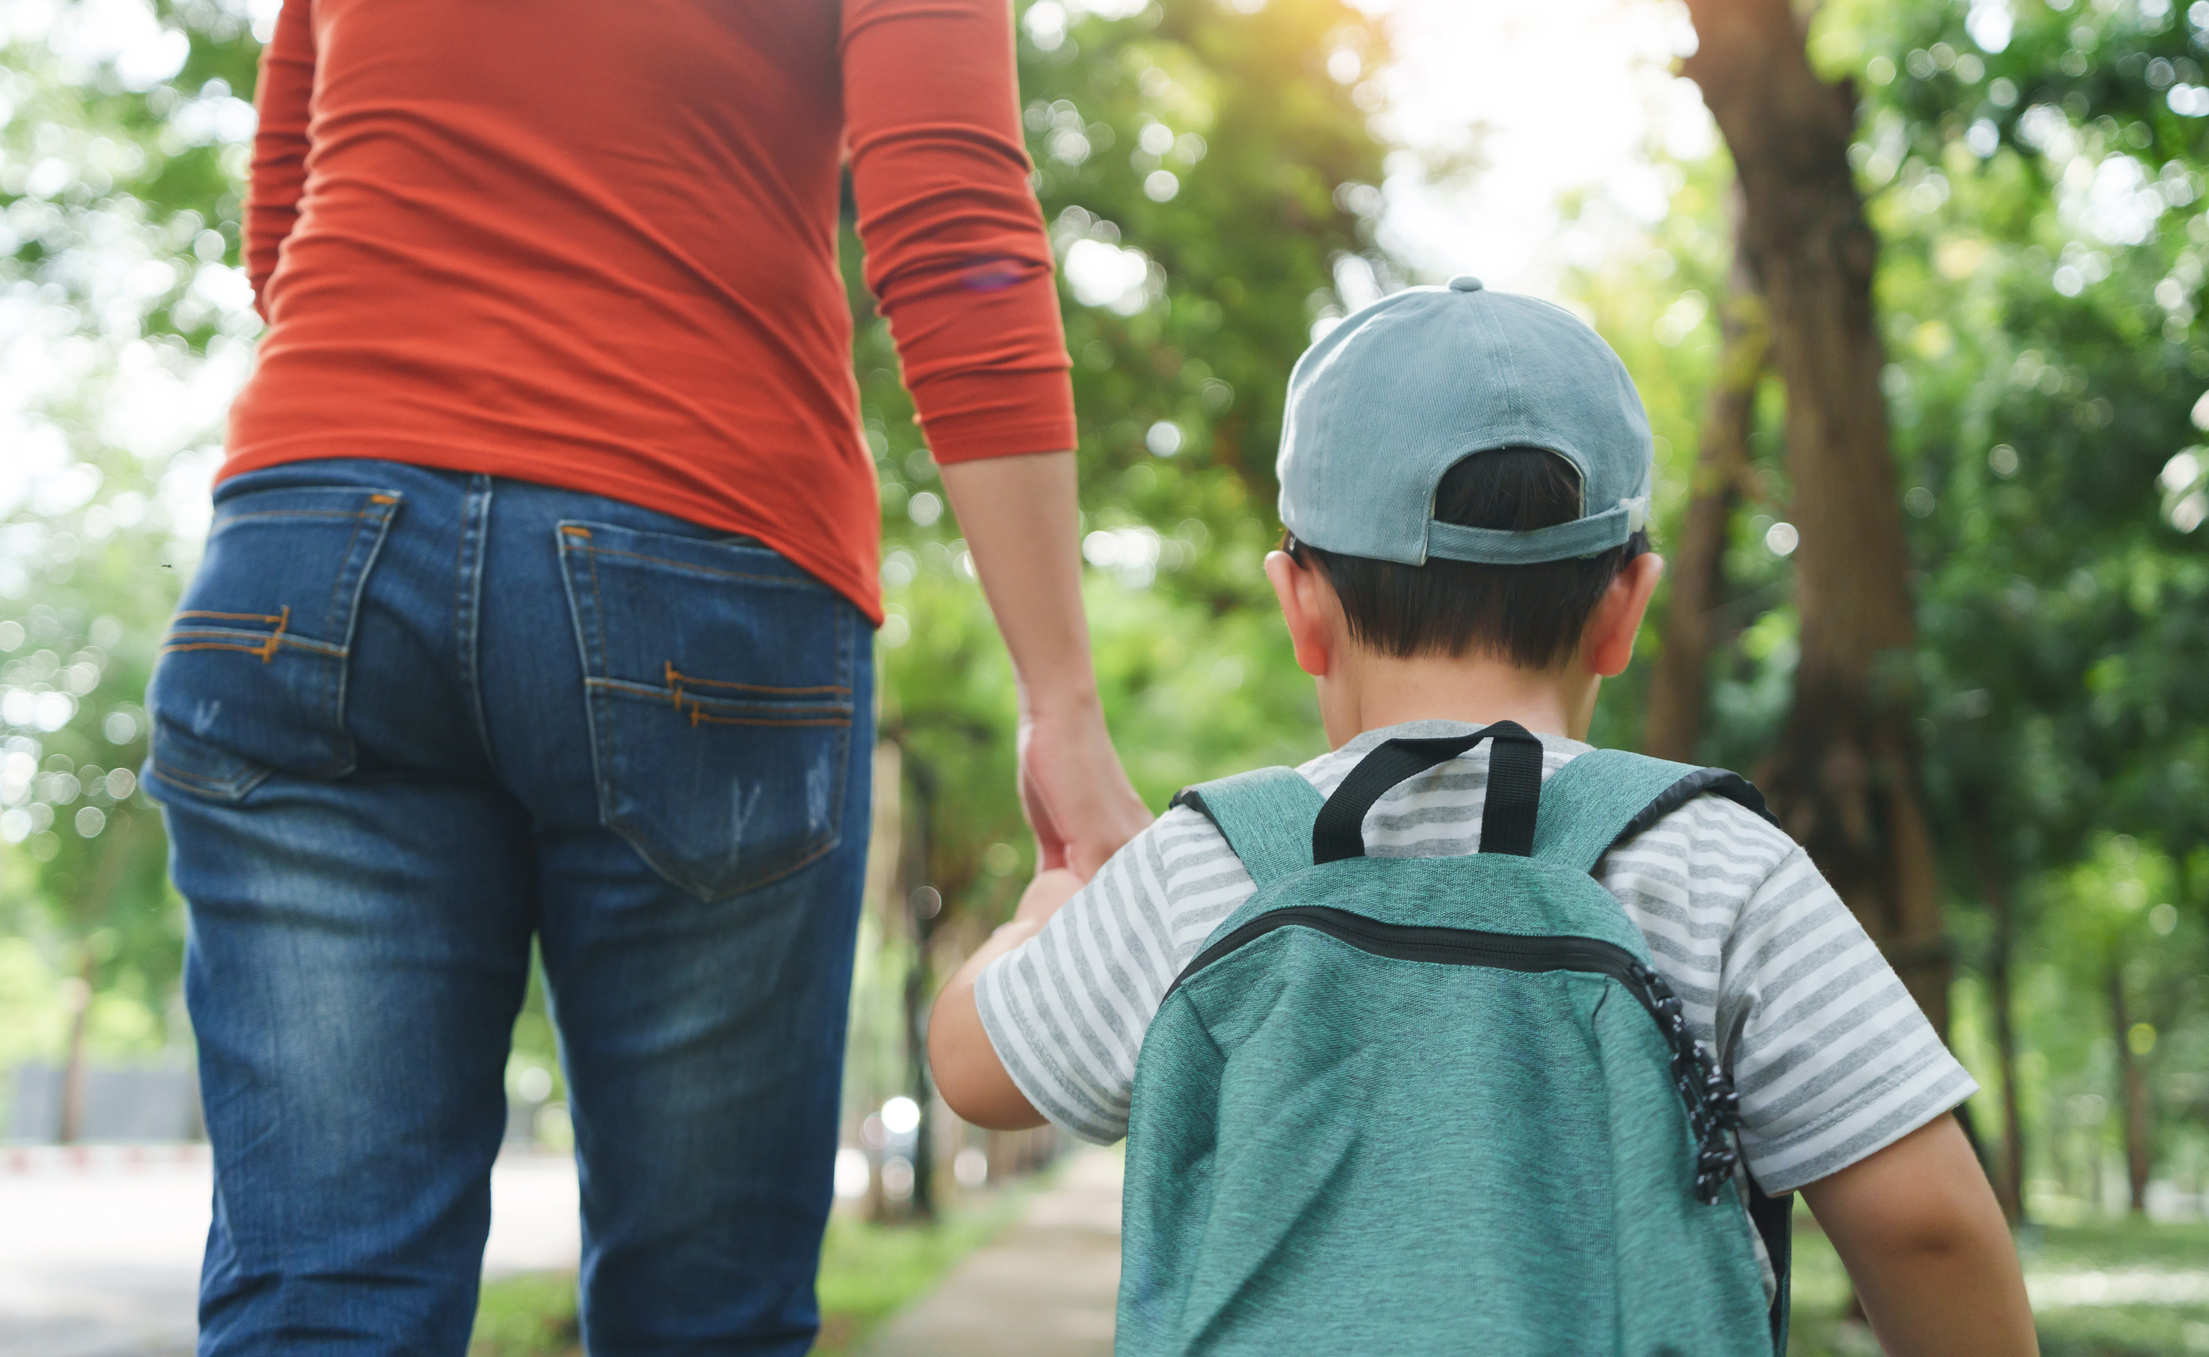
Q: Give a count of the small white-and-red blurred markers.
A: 4